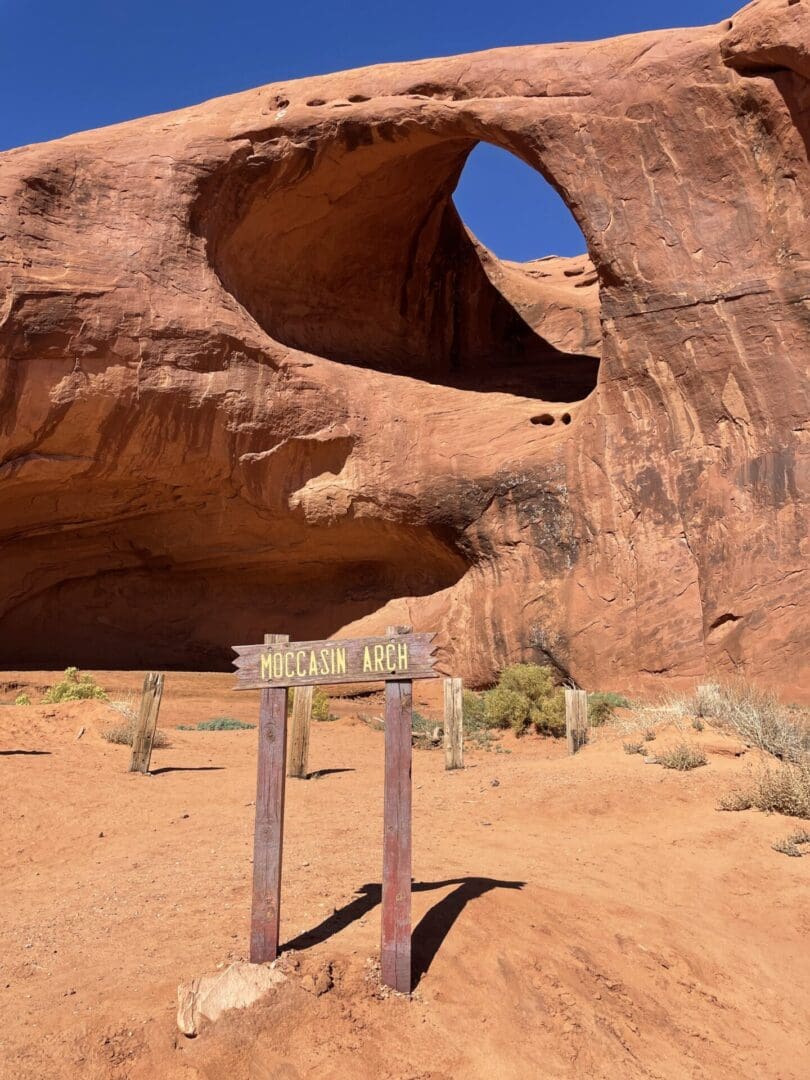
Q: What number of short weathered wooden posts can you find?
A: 4